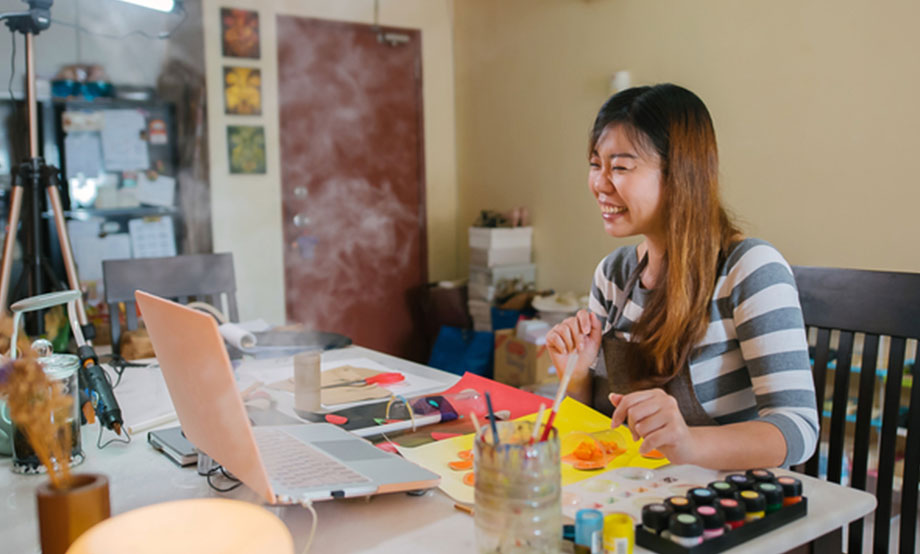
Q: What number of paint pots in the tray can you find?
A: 12